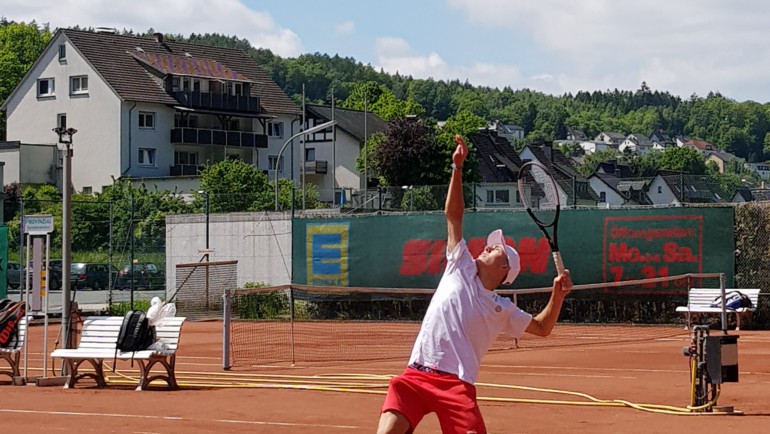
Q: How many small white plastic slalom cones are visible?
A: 0